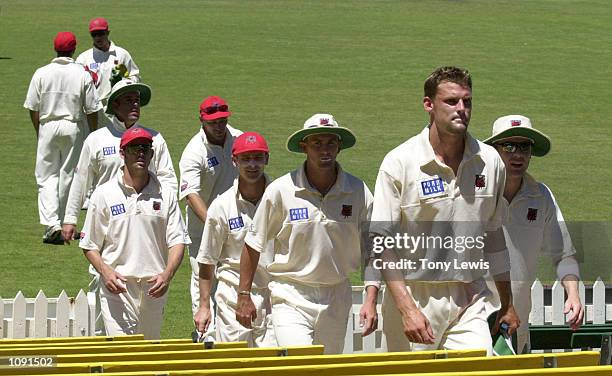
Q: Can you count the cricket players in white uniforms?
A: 9